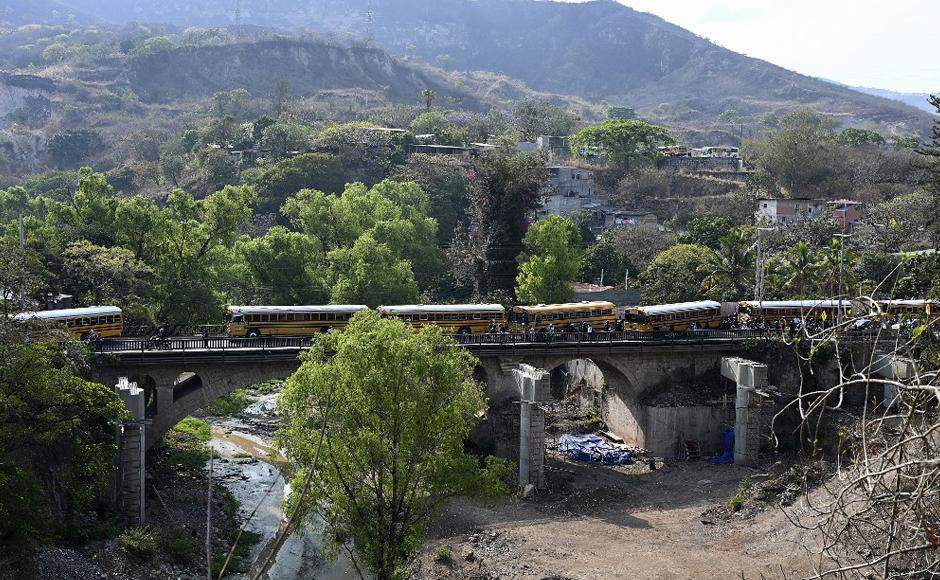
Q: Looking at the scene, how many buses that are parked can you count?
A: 7